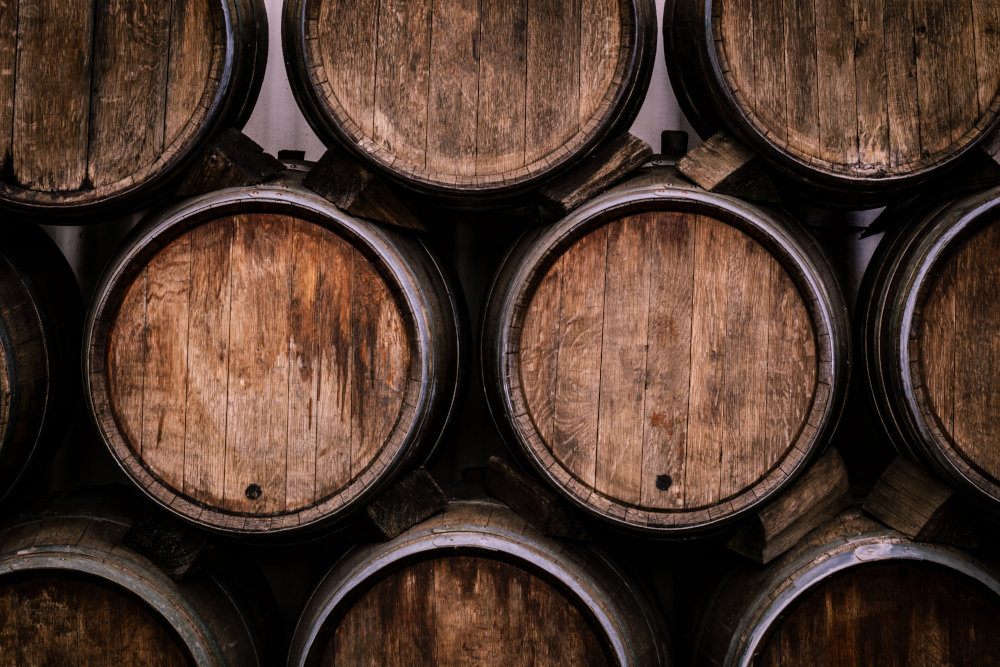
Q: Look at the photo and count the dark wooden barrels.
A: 10